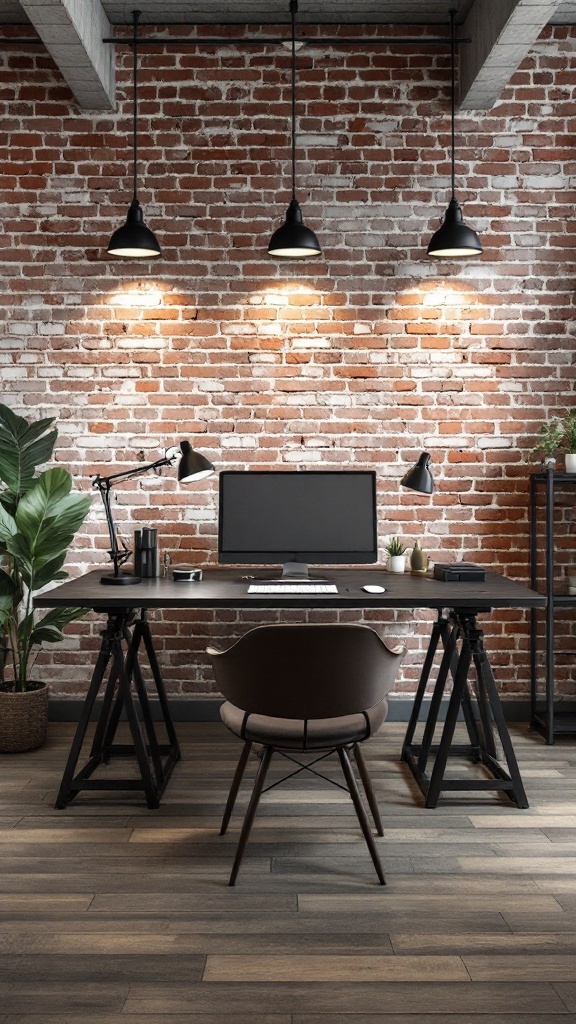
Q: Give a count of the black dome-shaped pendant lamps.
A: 3